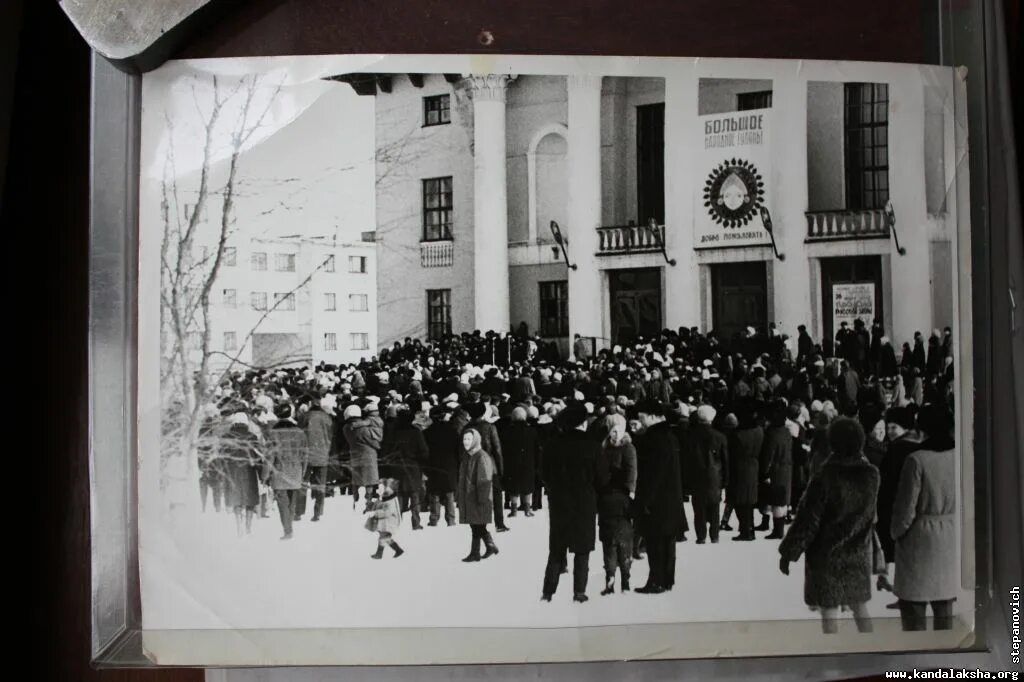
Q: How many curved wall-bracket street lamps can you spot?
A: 4